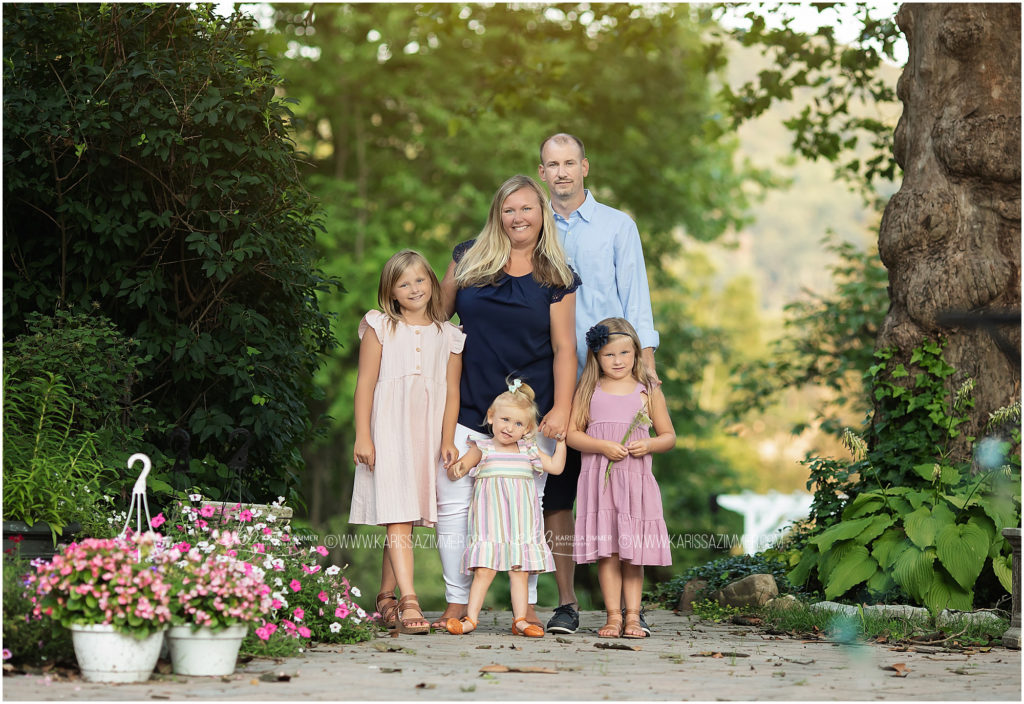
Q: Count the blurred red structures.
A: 0